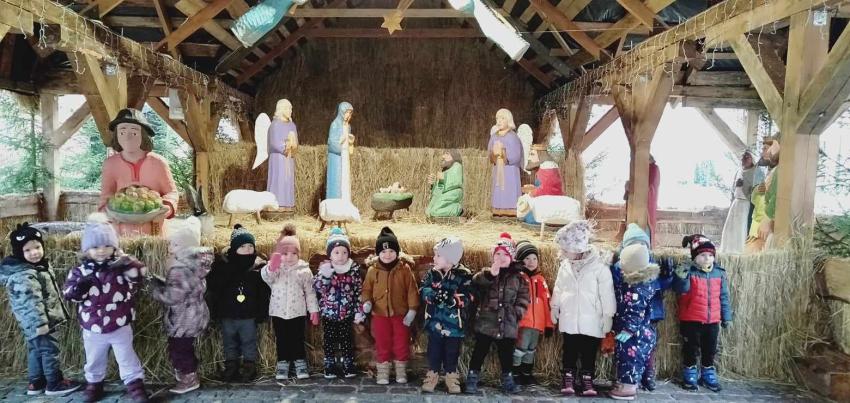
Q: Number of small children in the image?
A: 14